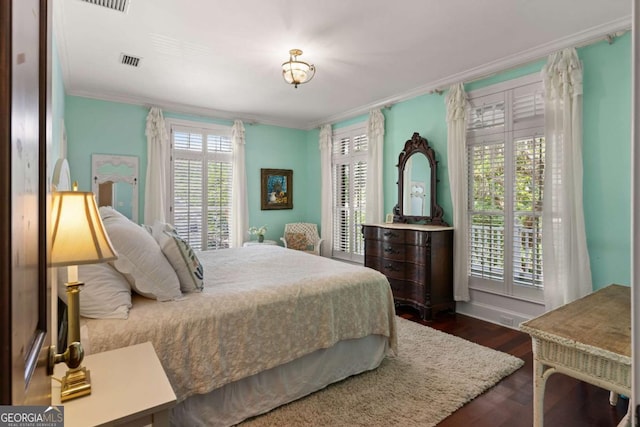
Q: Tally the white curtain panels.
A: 6